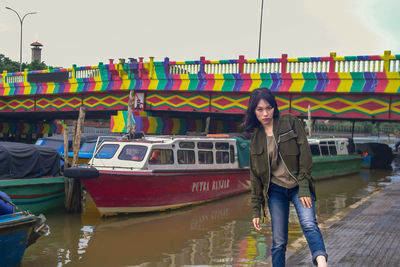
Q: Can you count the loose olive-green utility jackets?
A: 1